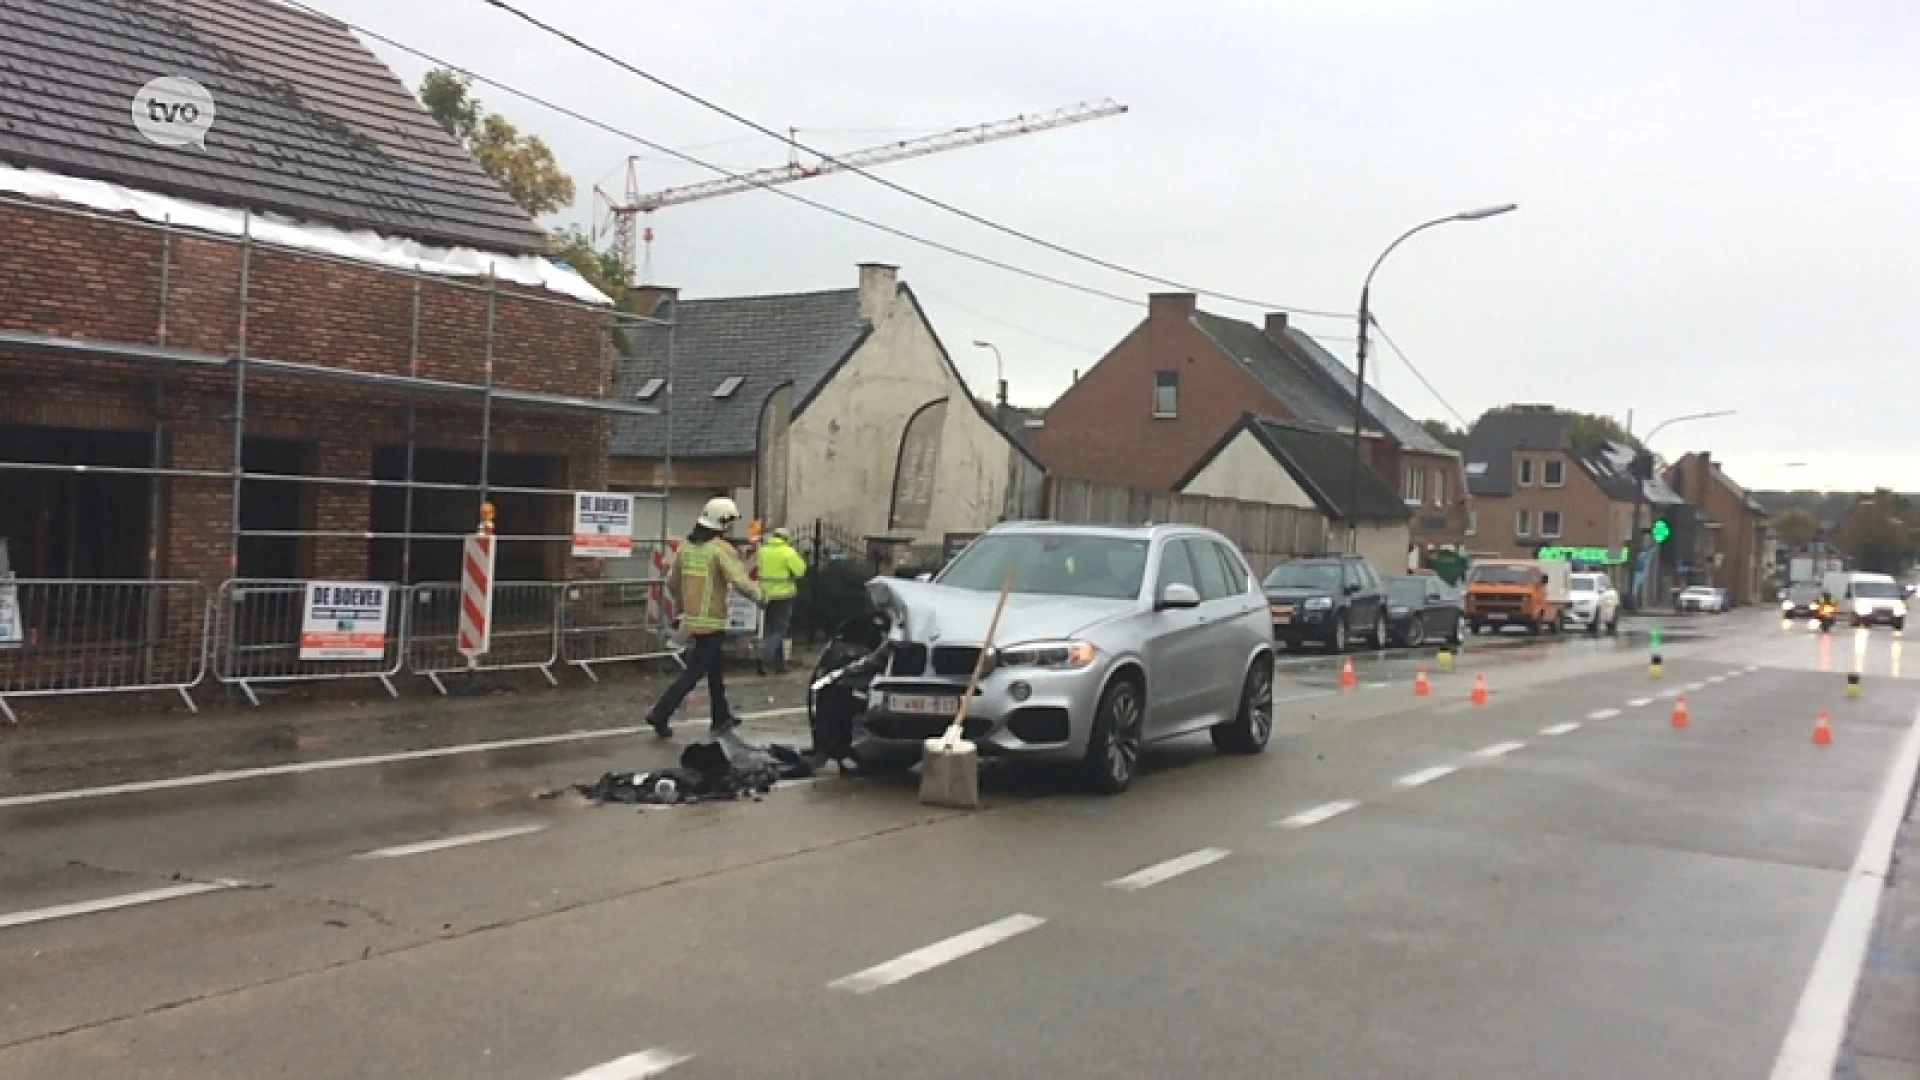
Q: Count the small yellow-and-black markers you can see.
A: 3